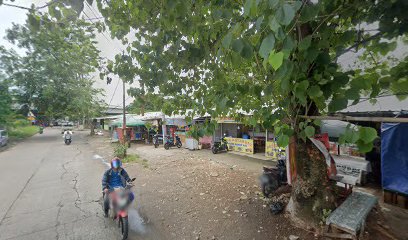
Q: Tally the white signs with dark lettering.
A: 1